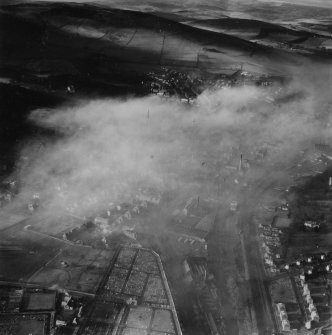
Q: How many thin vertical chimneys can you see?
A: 3